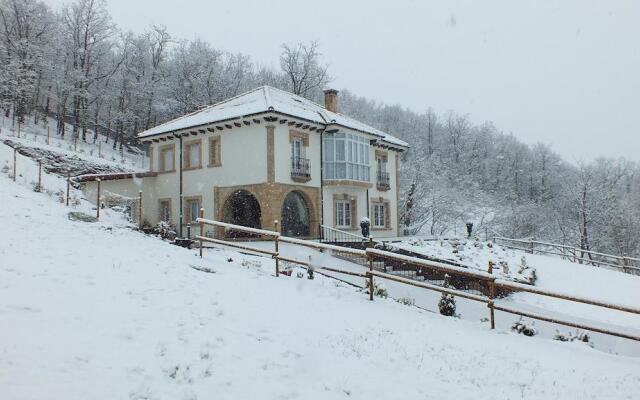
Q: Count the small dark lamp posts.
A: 2